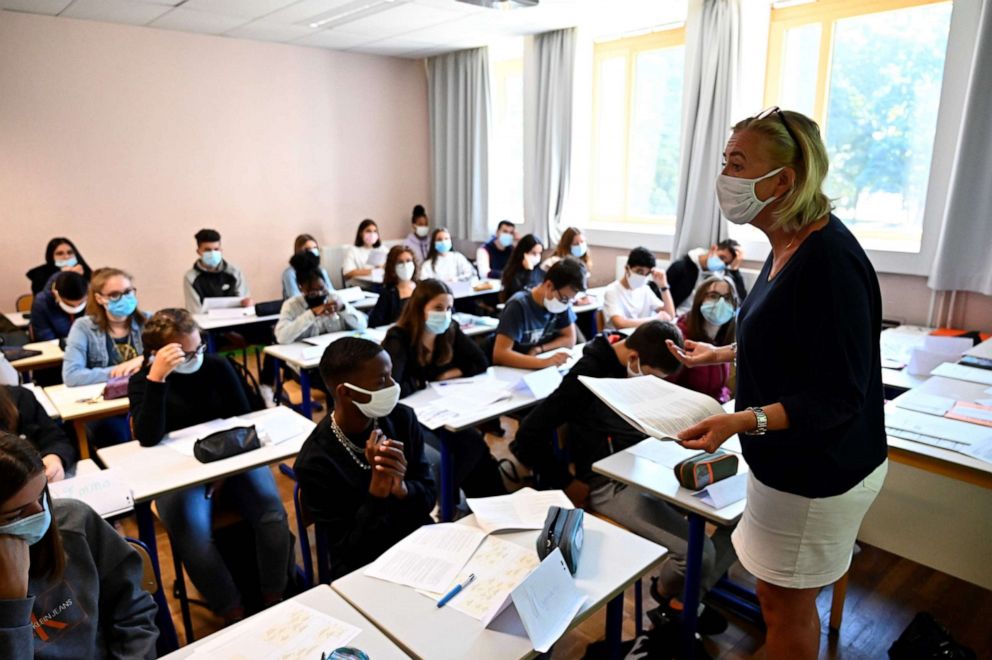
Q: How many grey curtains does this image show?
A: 4